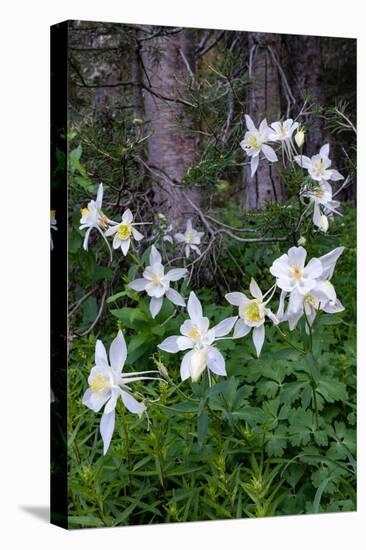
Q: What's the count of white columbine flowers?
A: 13